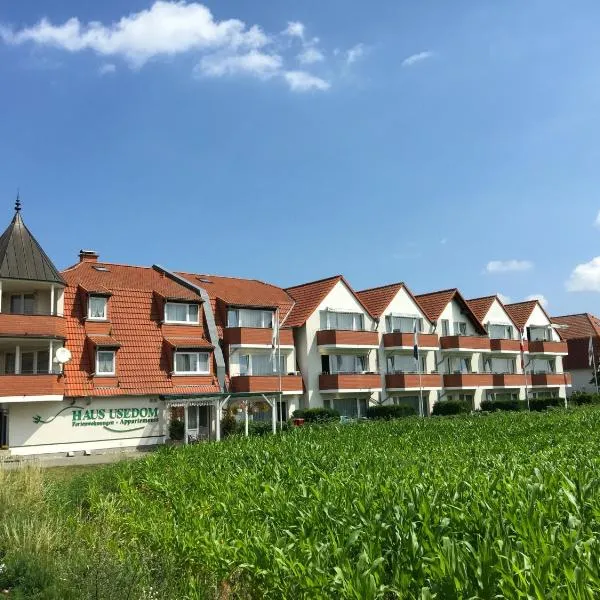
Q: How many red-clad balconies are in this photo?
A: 14